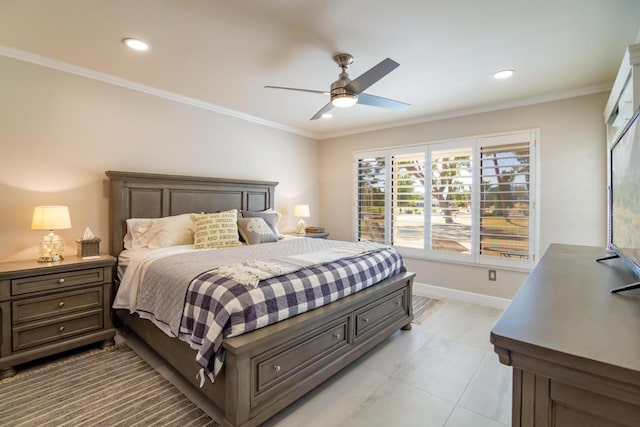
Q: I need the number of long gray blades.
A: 4